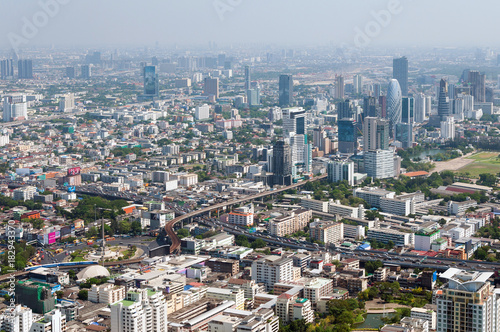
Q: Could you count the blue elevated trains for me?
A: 1